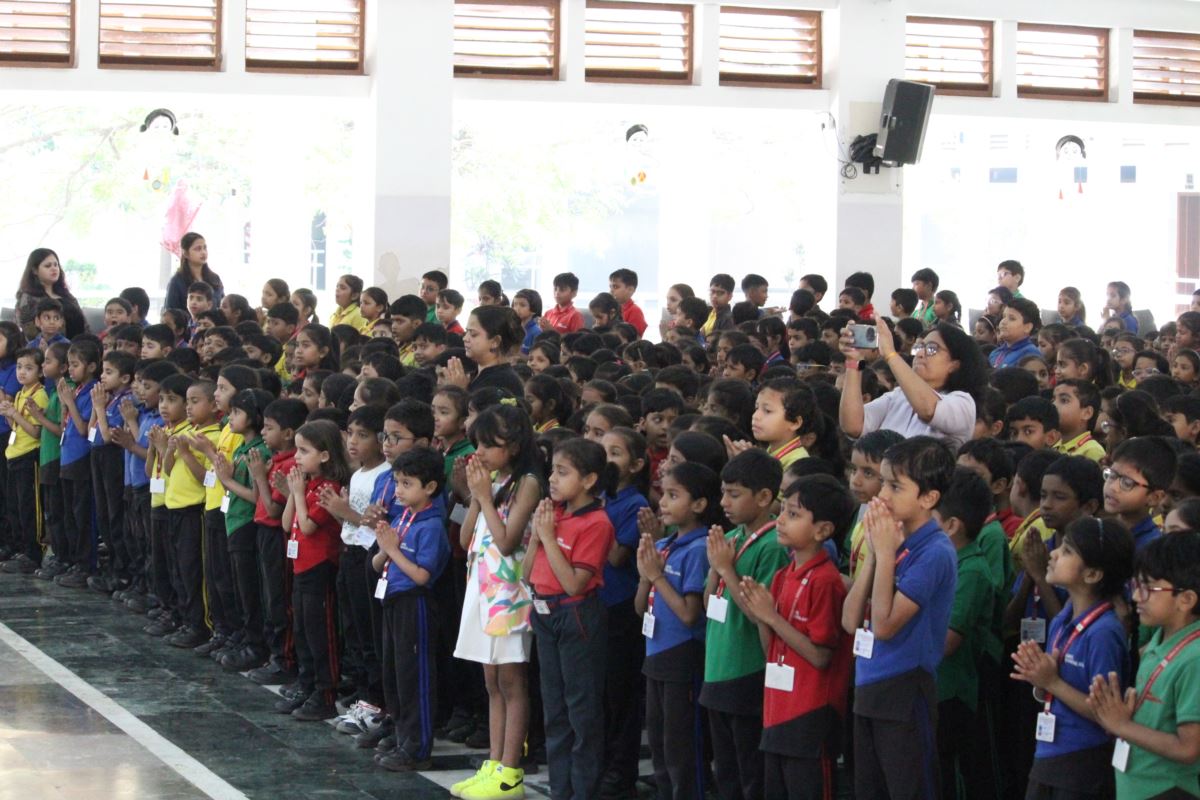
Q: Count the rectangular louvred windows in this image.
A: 9